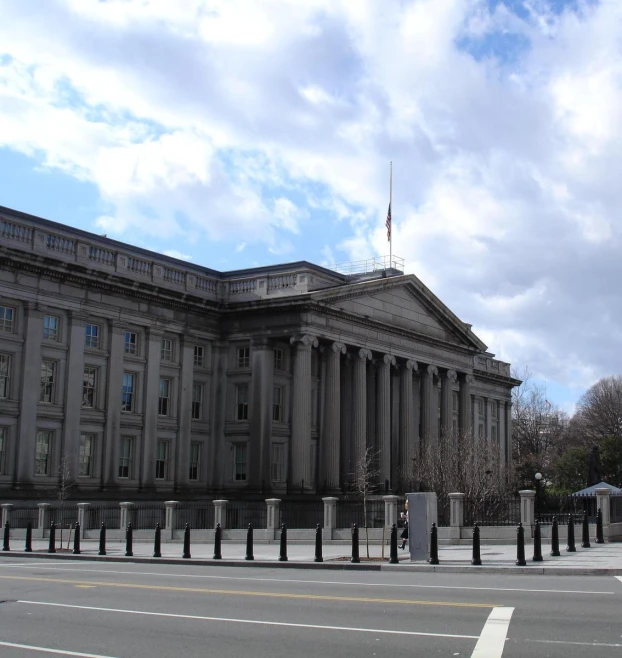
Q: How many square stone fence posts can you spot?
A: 12